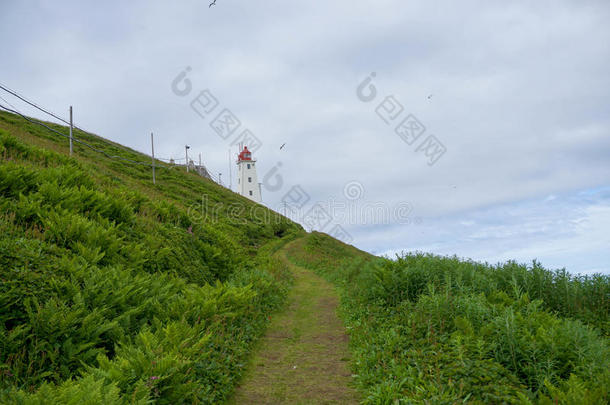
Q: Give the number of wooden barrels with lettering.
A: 0